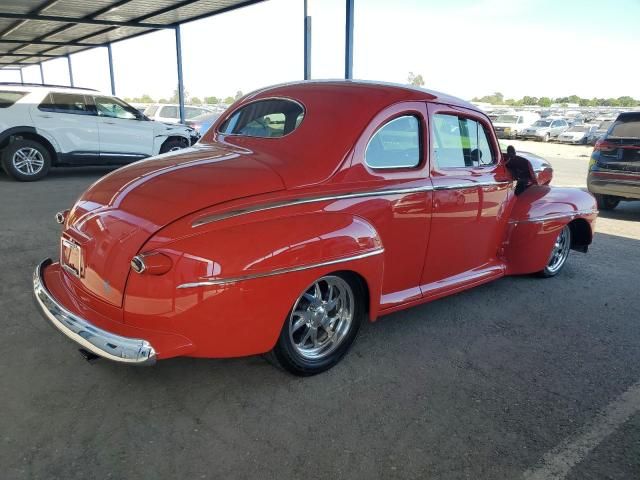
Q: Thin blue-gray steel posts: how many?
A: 7